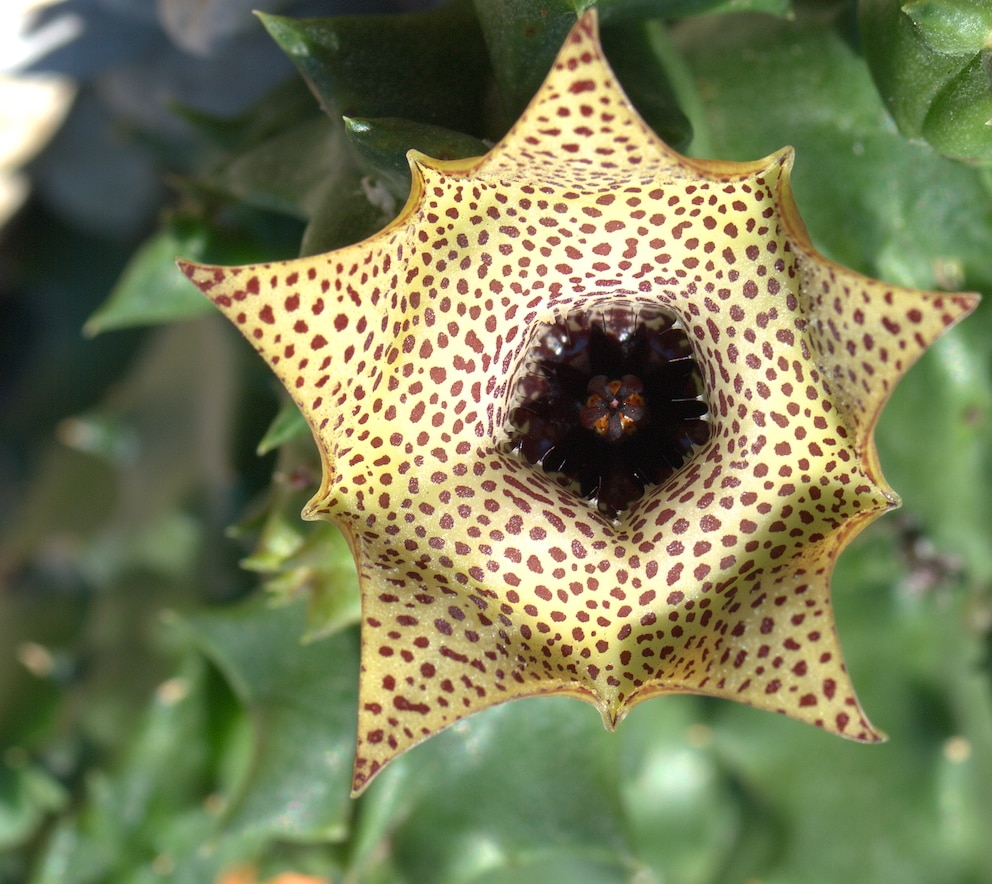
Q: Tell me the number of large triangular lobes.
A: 5